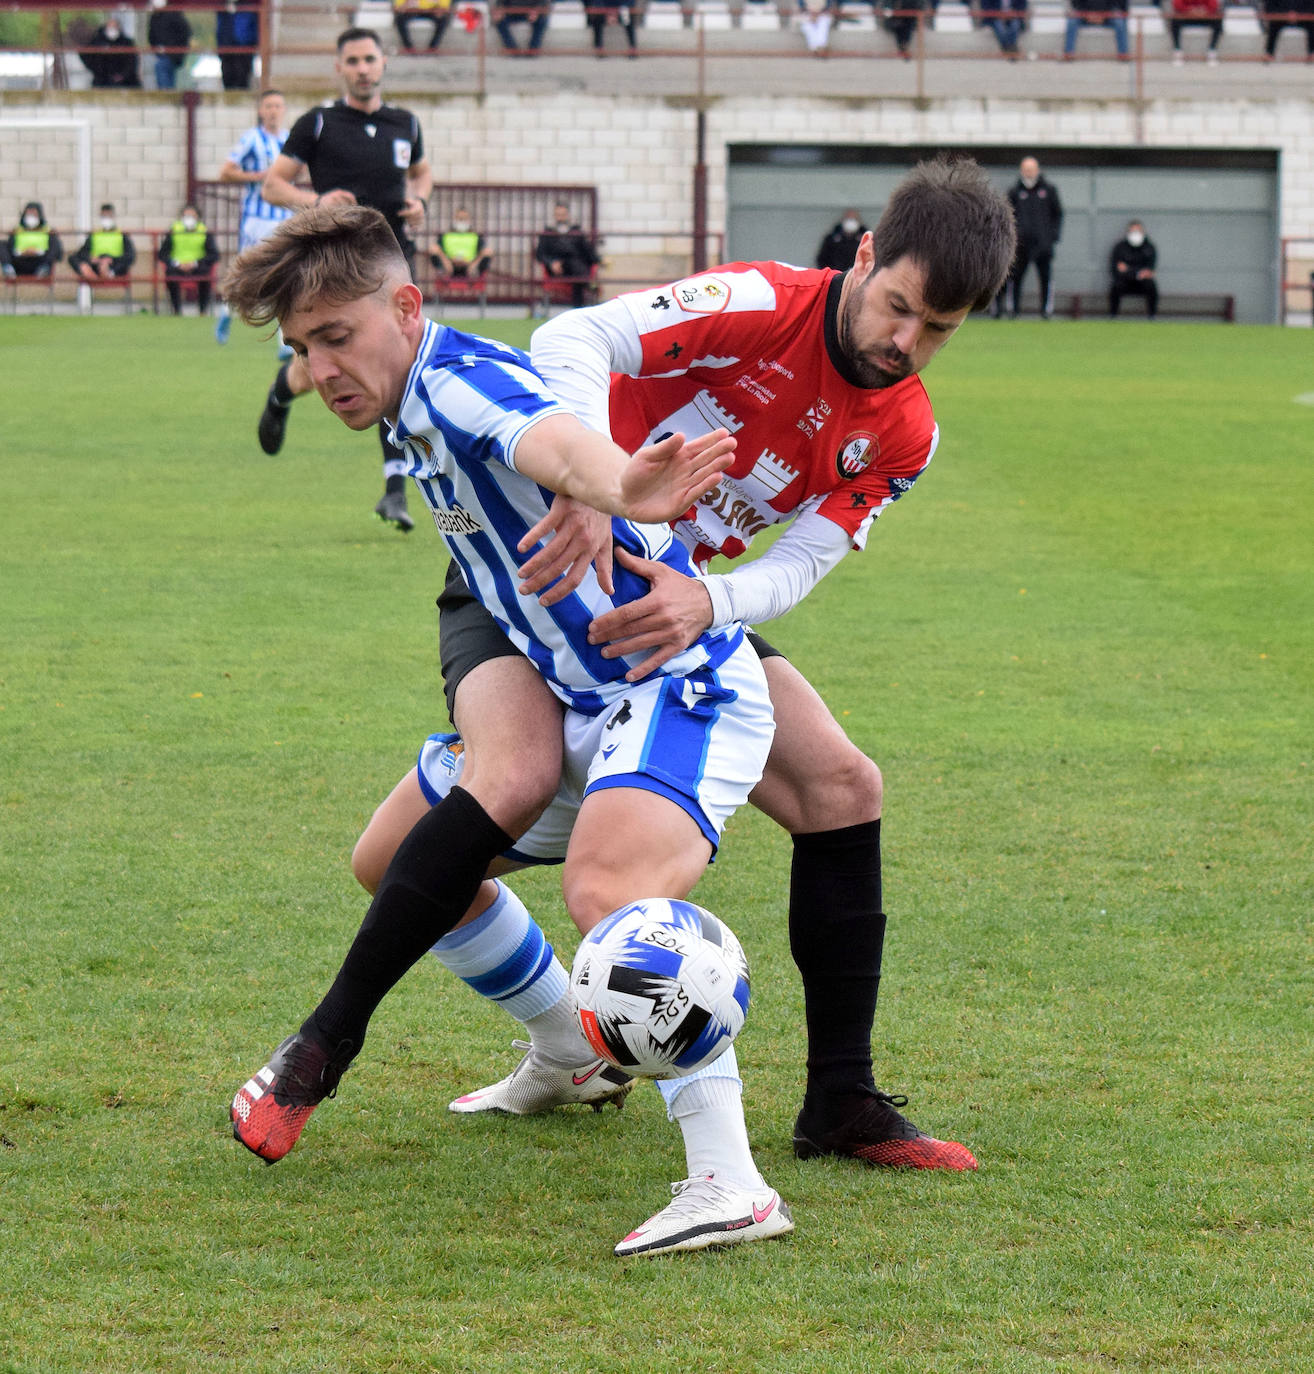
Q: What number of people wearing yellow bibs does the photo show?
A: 4